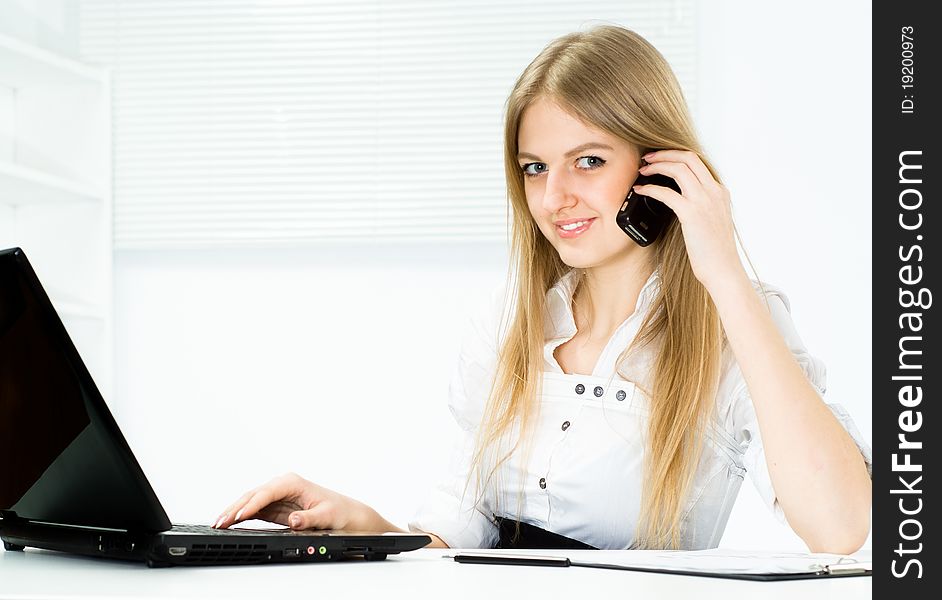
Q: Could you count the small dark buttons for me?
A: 5